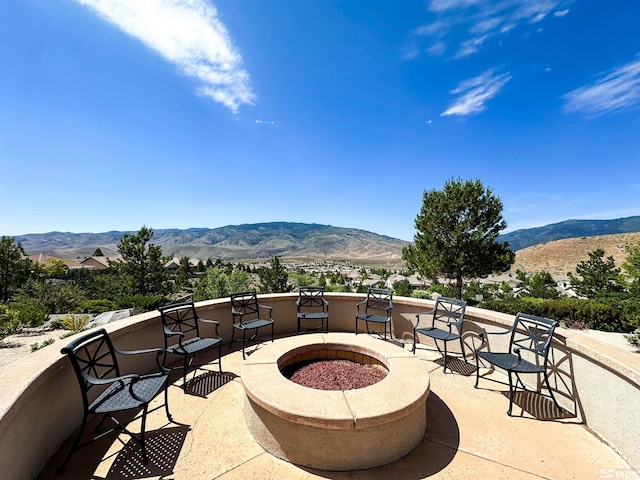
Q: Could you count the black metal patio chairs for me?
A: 7